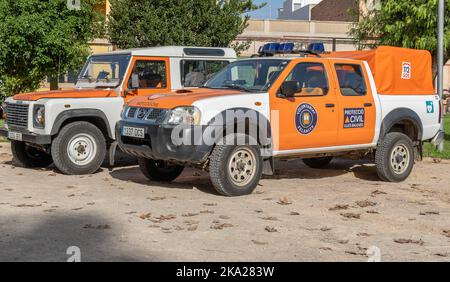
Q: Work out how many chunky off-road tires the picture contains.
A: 6